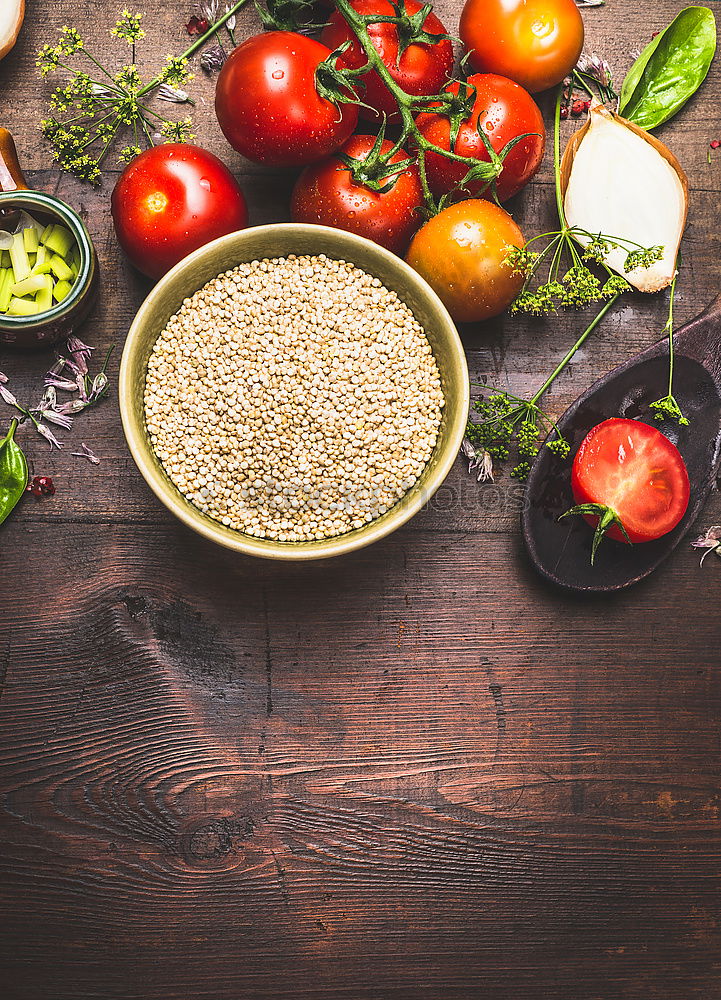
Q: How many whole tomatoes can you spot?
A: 7